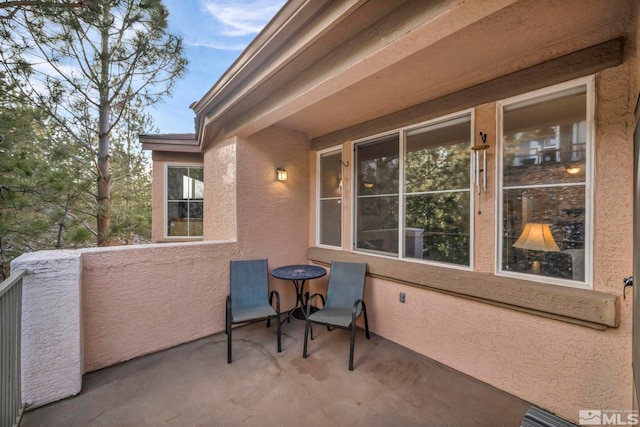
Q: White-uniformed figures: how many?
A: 0